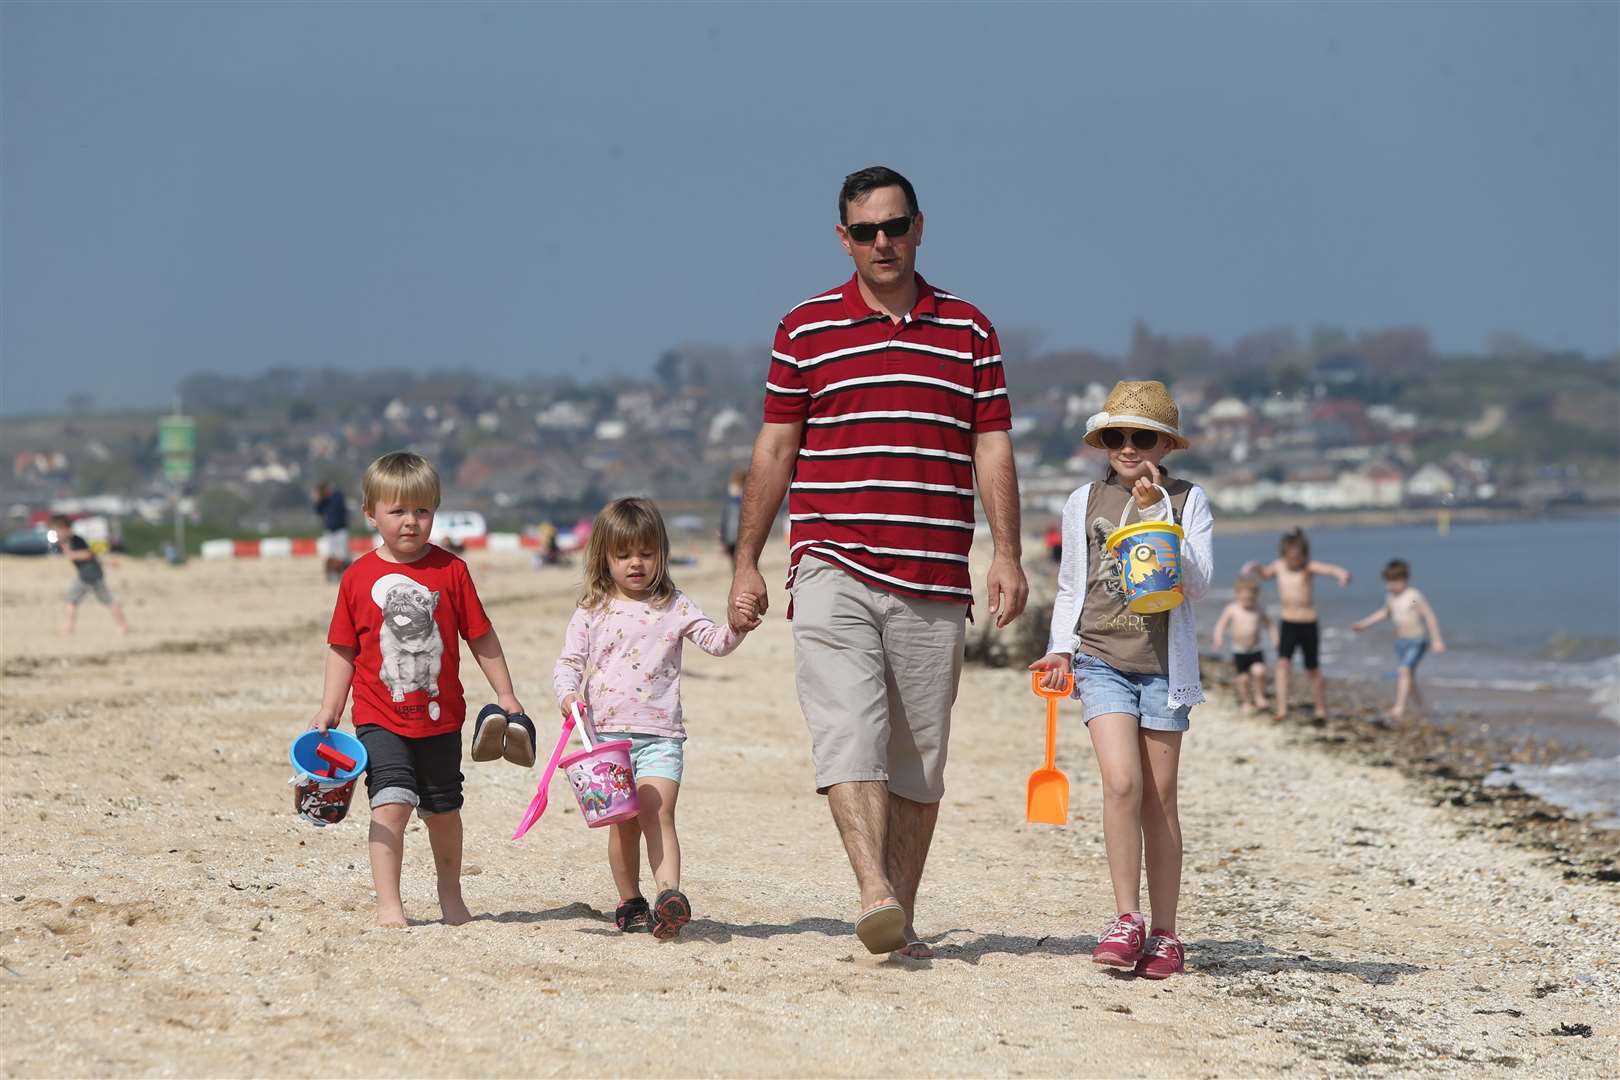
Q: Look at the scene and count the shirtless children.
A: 3